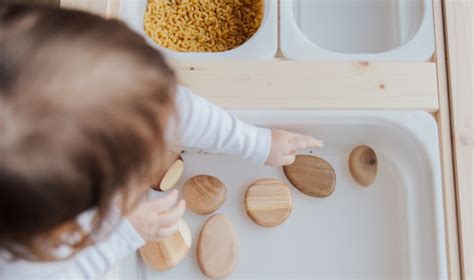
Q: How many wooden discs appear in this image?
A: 7